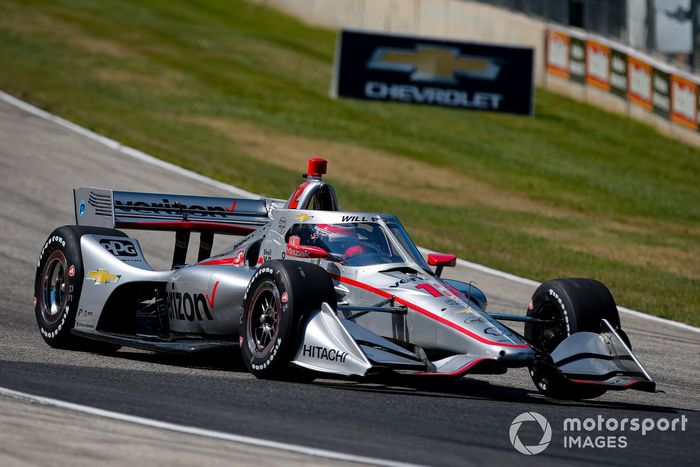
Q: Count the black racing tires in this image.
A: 3